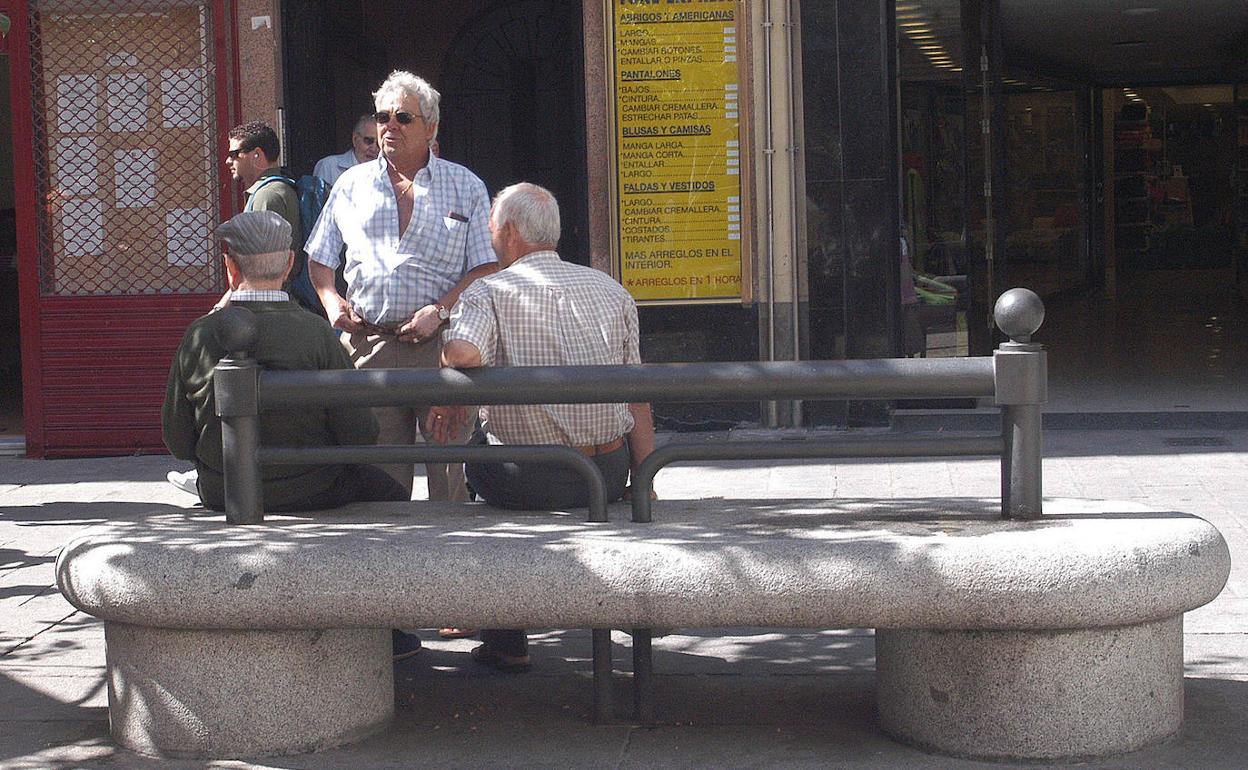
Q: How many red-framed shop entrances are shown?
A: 1